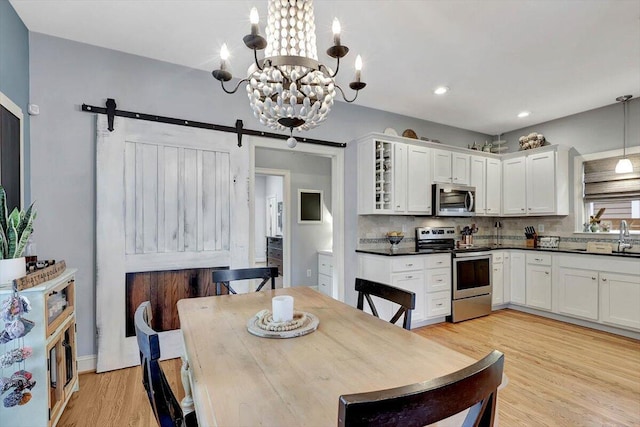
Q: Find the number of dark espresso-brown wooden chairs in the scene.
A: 4